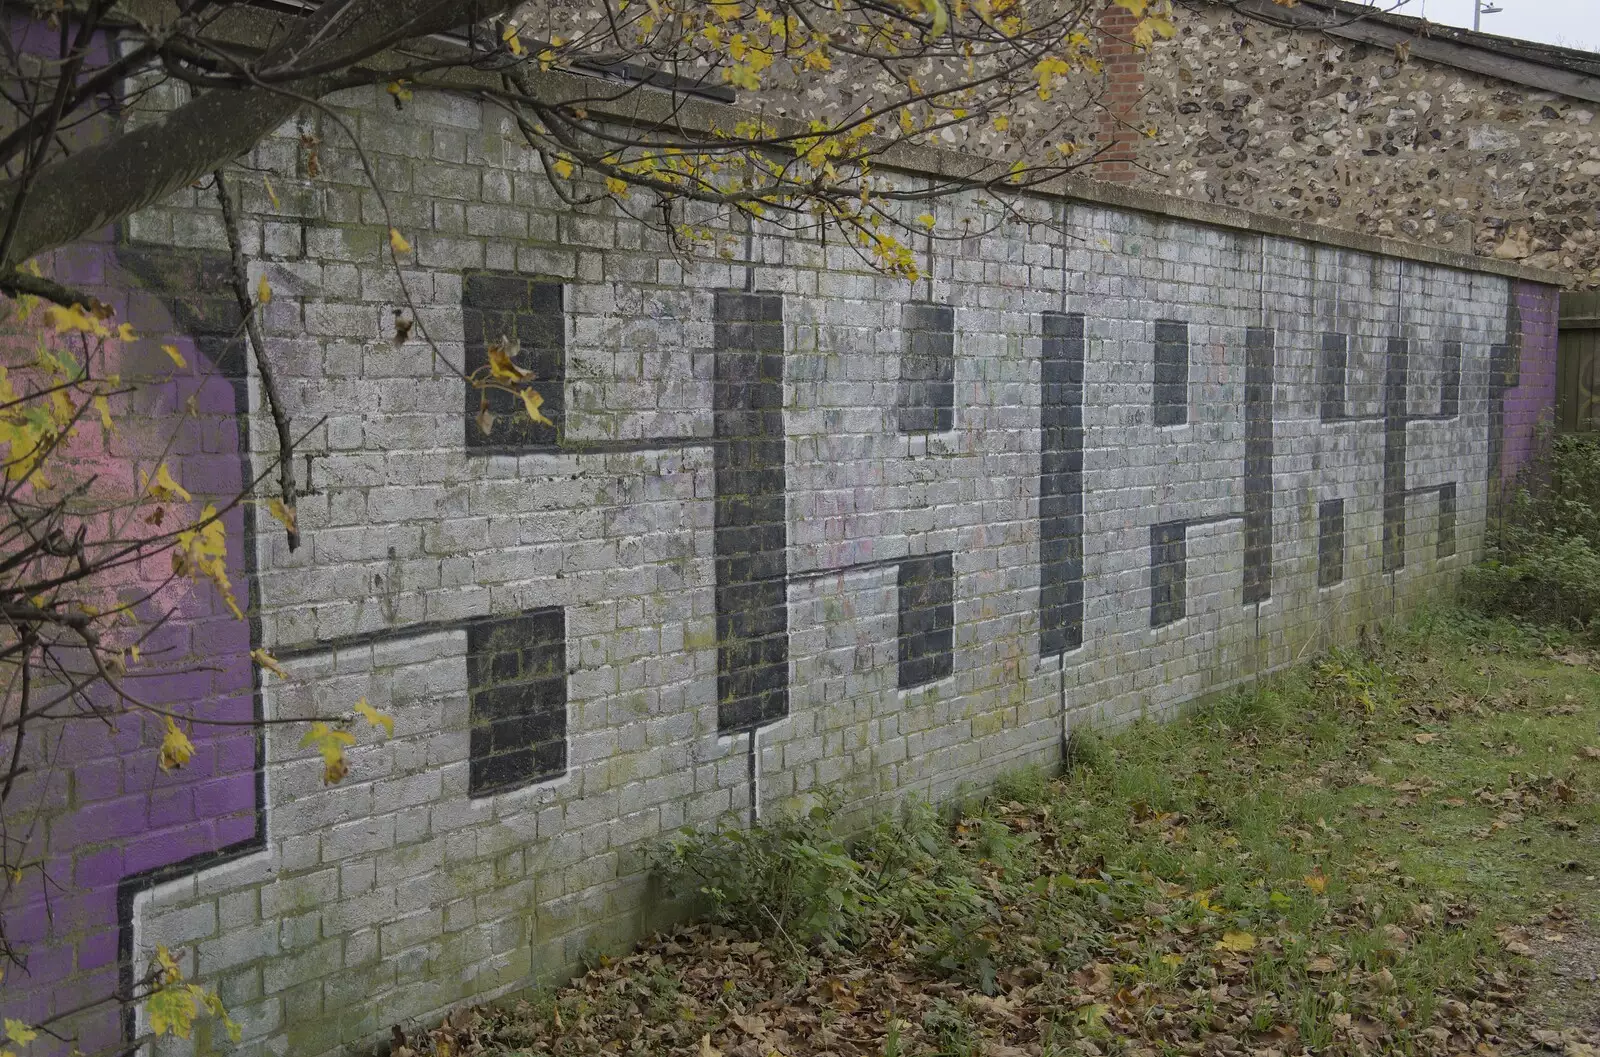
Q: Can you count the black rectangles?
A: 14